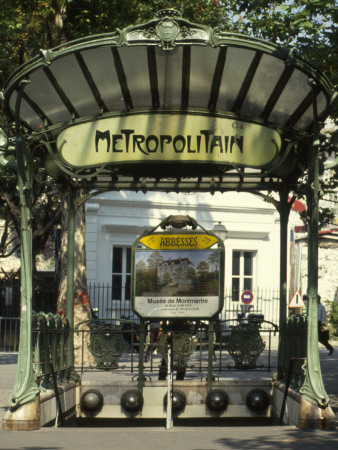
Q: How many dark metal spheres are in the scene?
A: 5